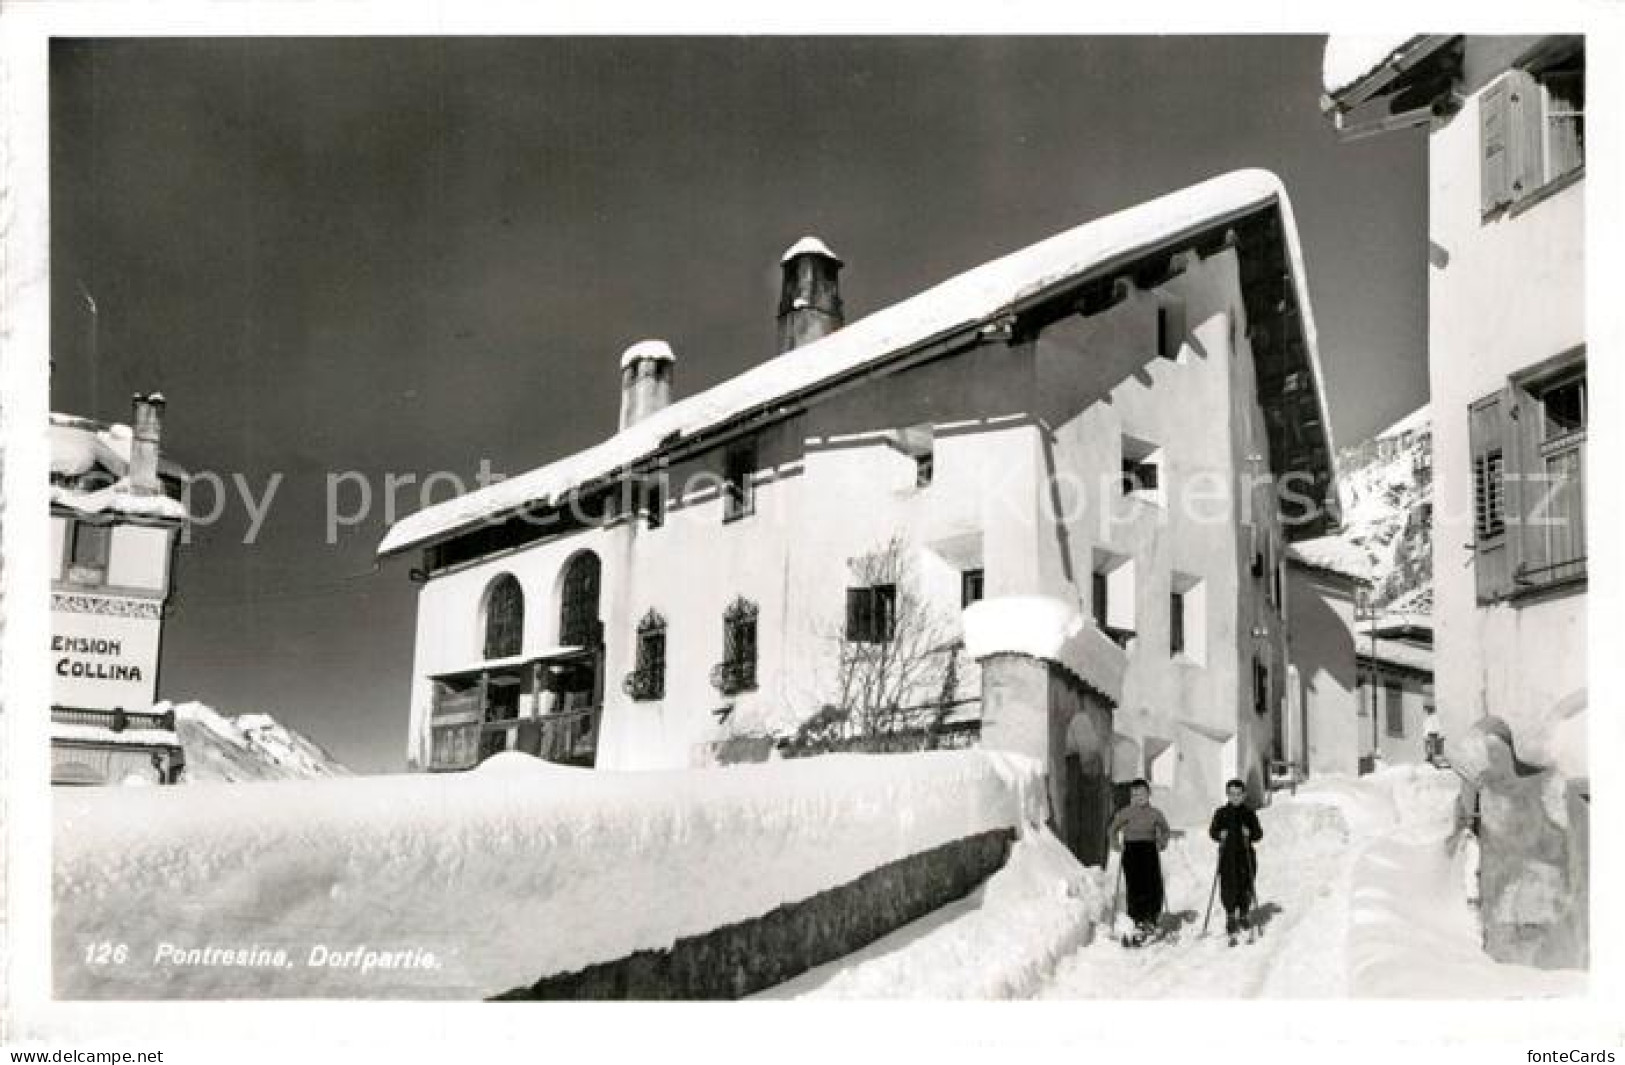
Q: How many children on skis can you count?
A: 2